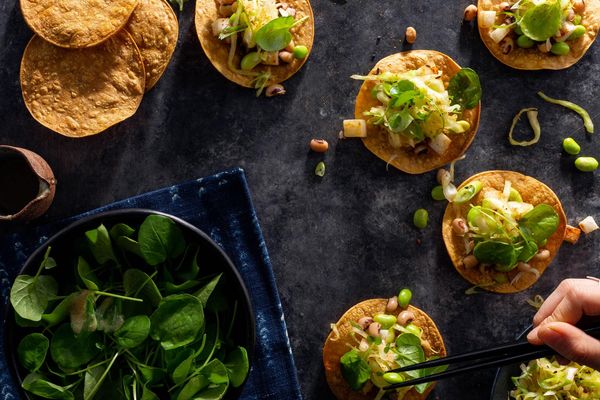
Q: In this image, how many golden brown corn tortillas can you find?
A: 8